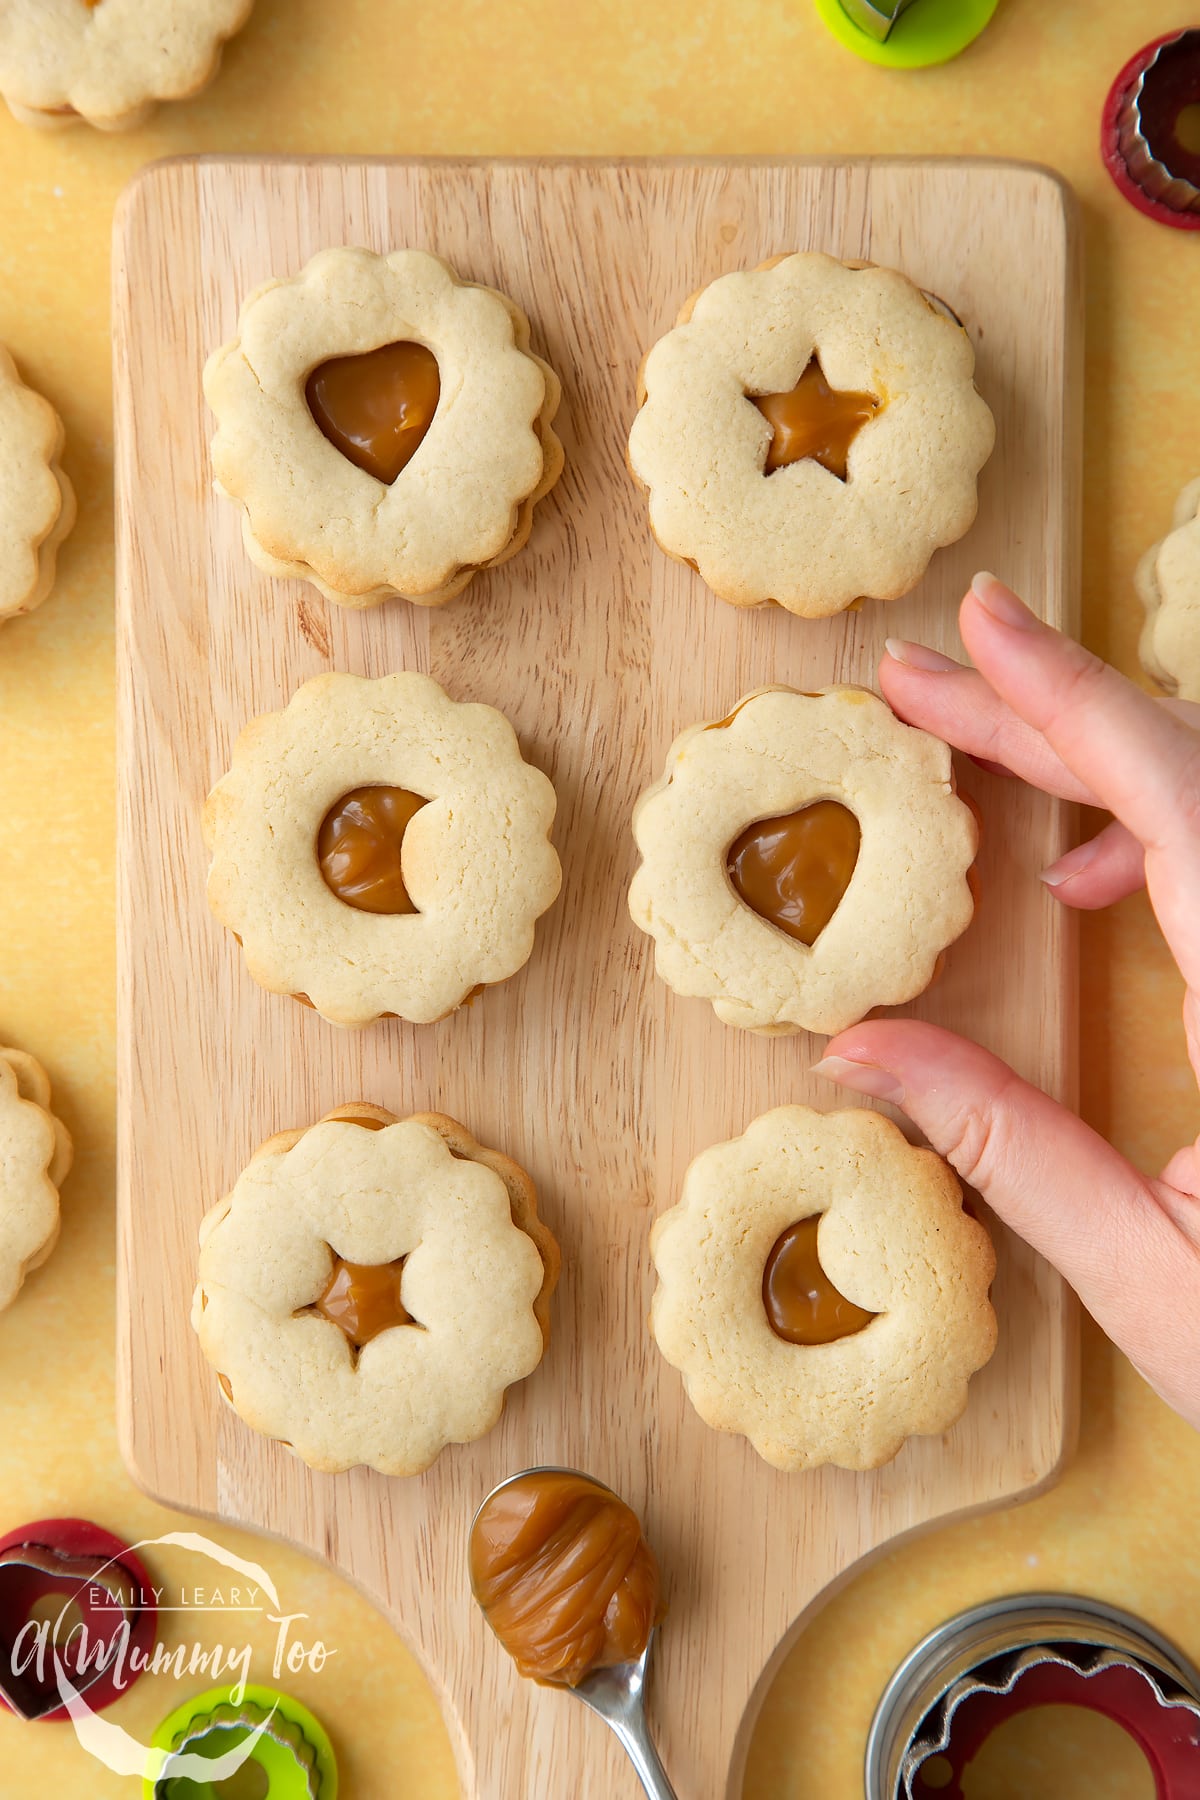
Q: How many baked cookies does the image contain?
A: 10